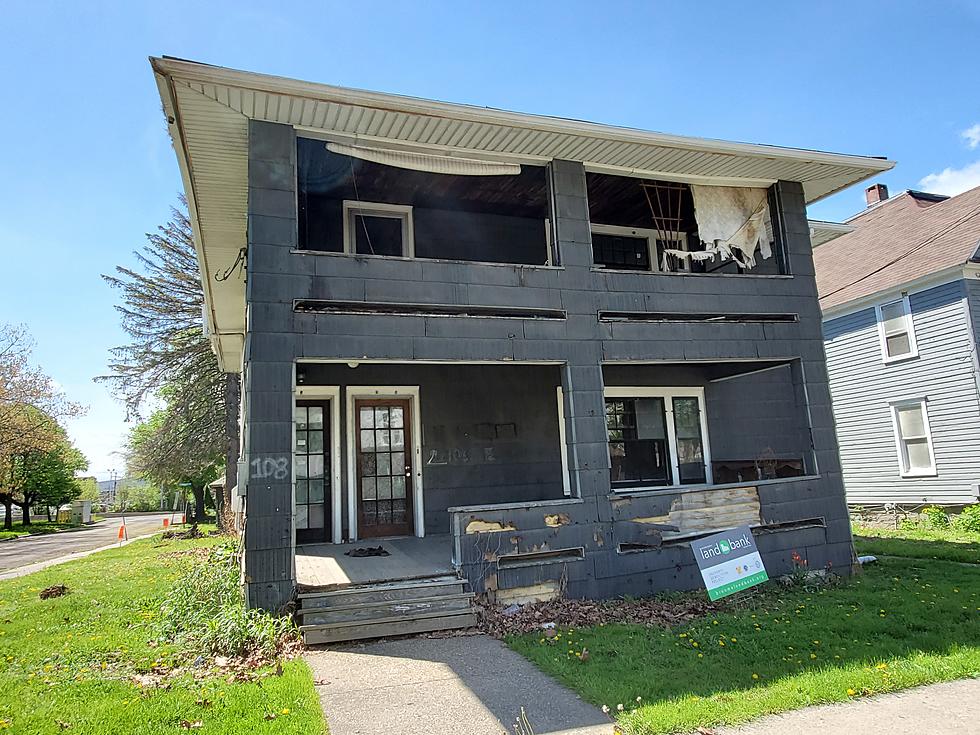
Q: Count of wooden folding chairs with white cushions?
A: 0